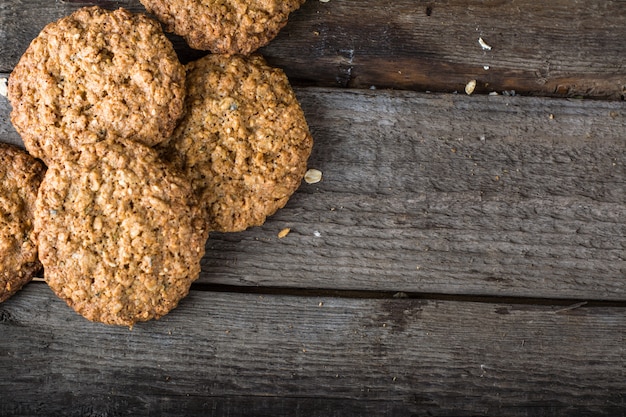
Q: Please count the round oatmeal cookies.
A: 5